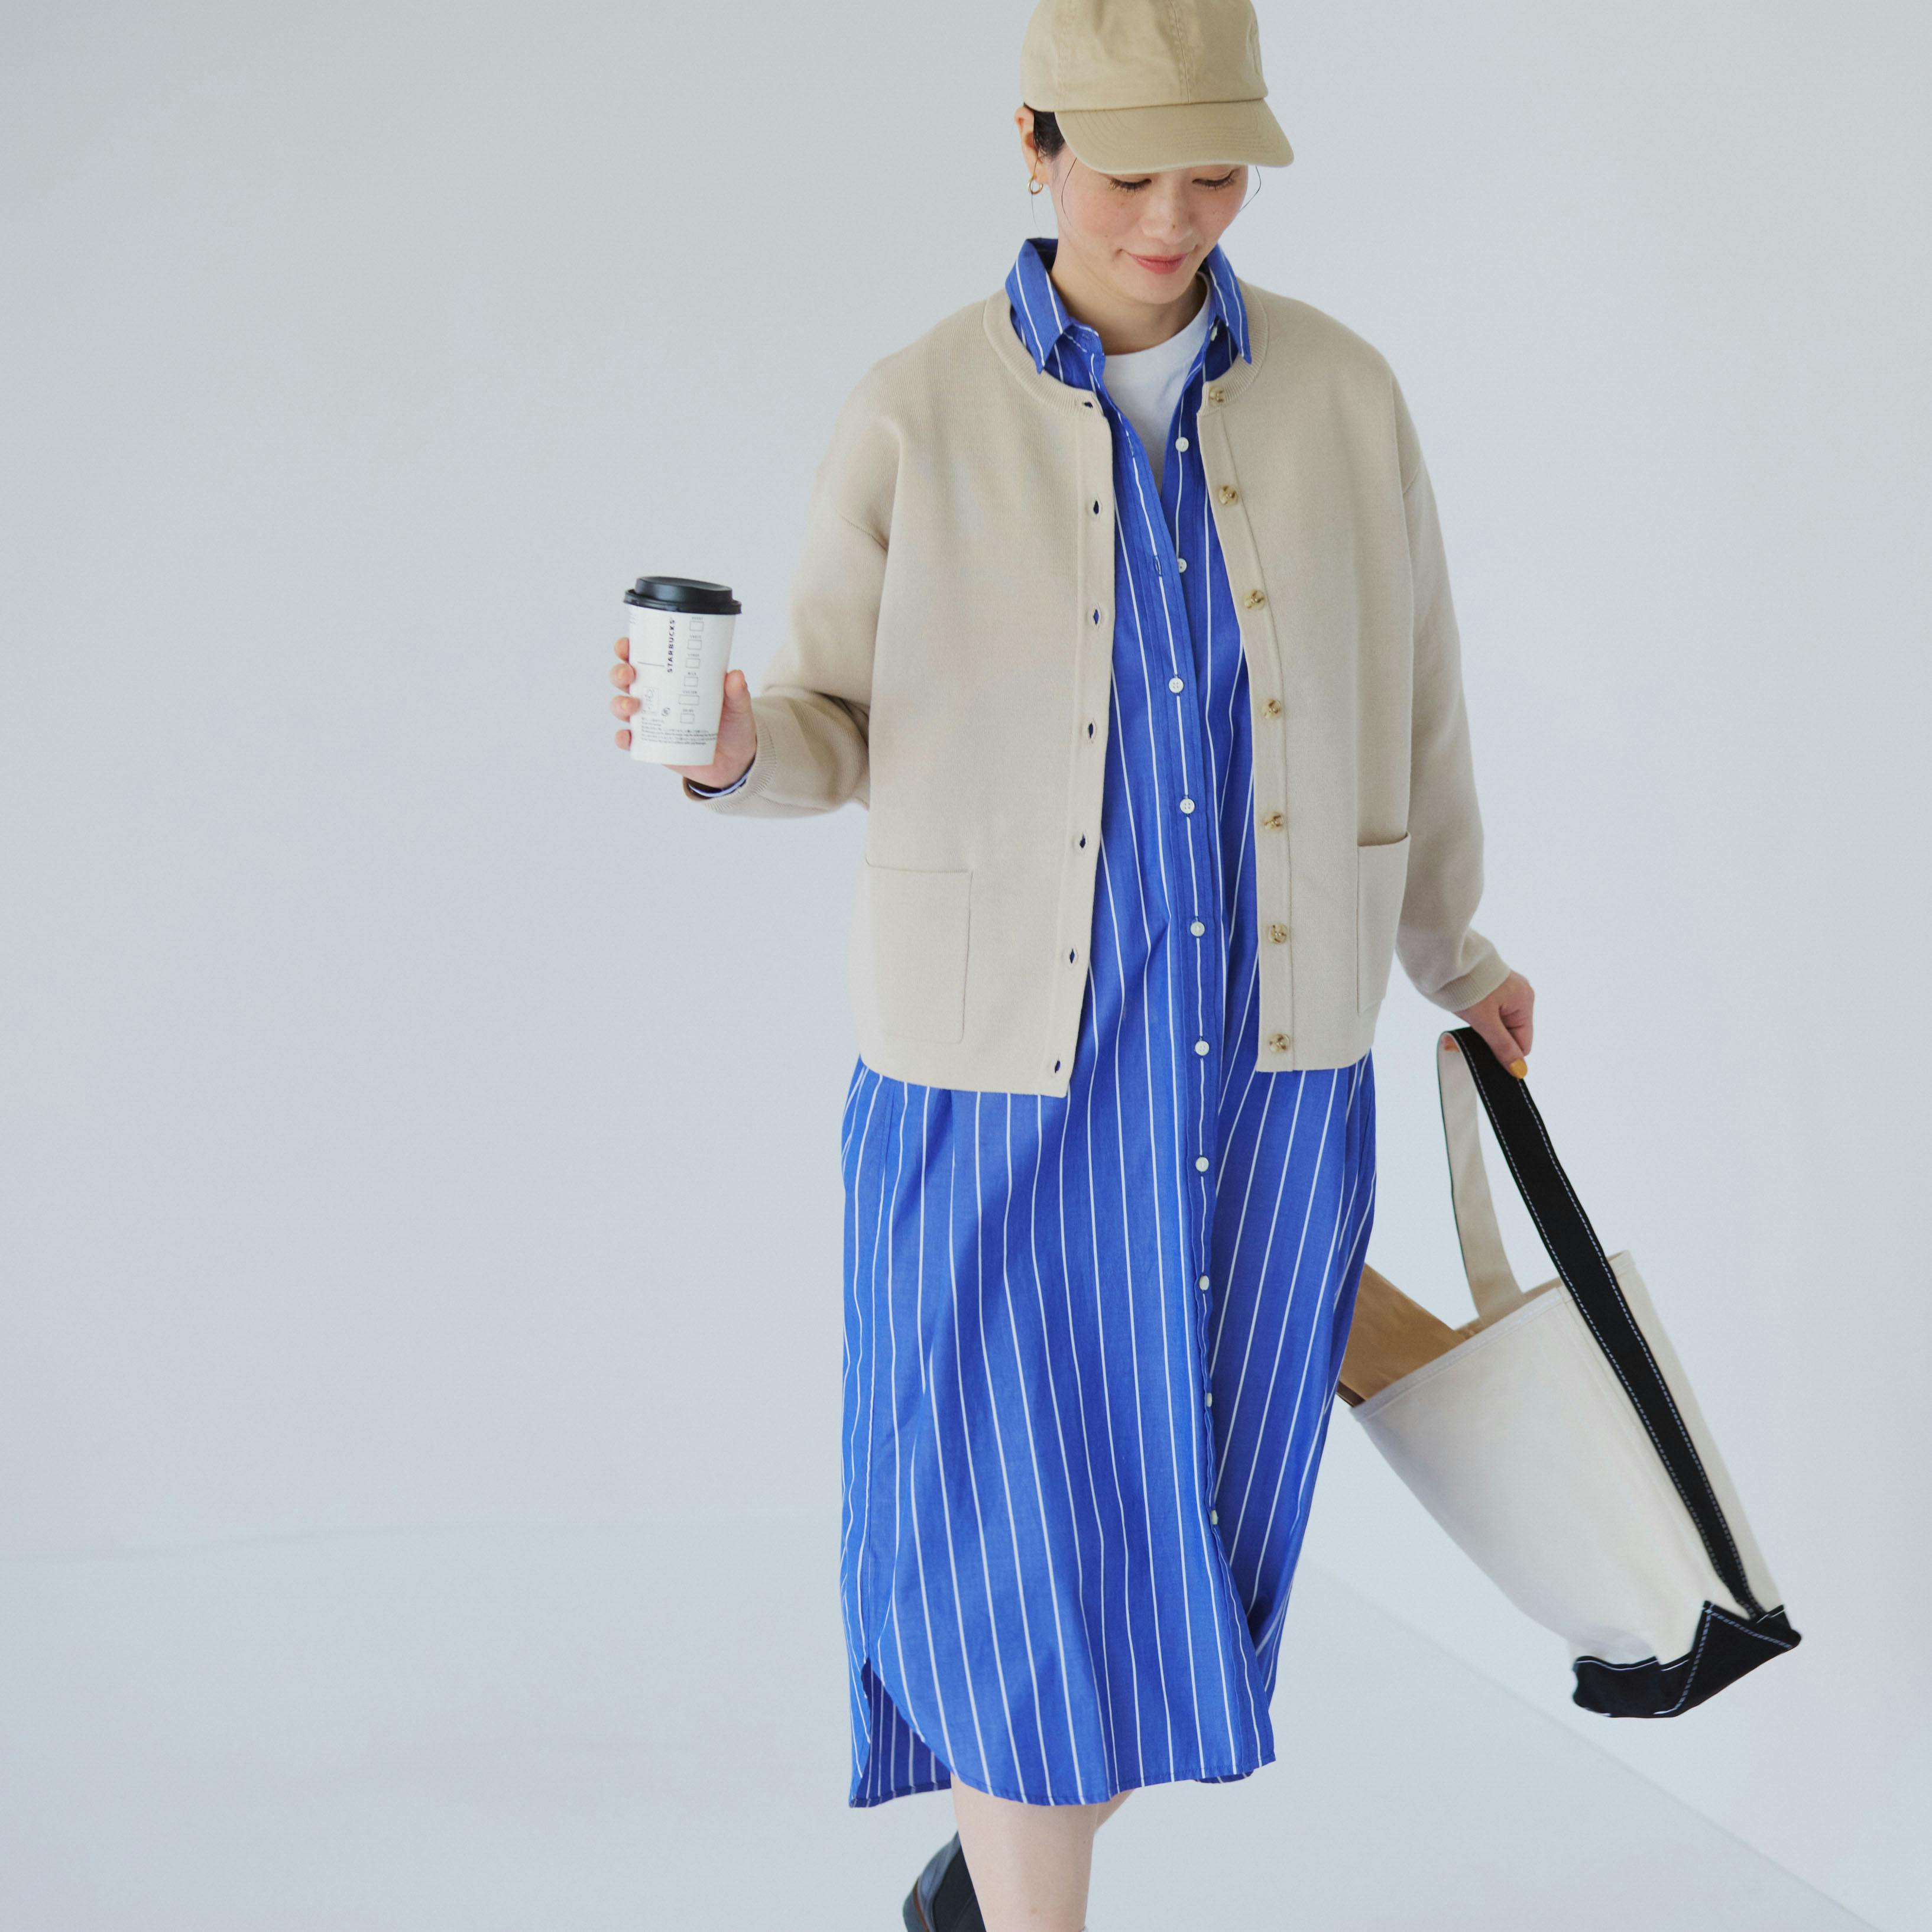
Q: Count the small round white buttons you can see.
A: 11